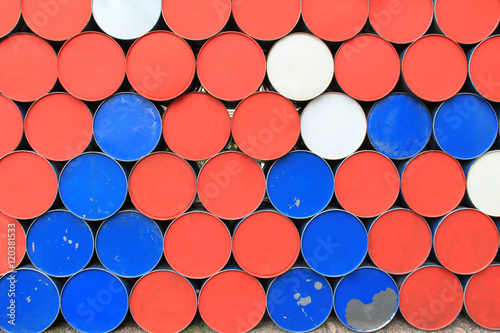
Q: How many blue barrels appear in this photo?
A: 12